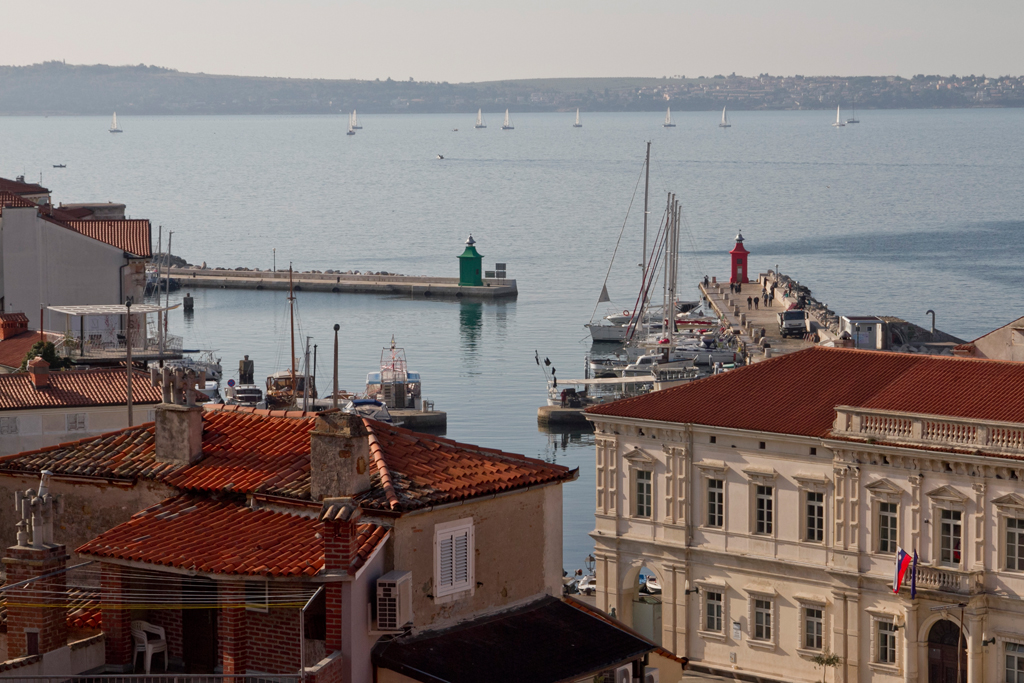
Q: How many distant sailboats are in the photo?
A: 10